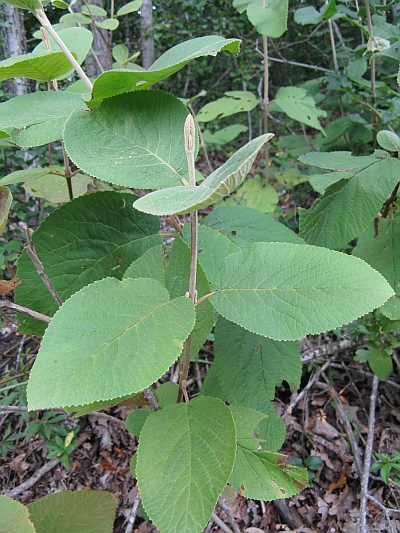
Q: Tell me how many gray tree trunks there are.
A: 3